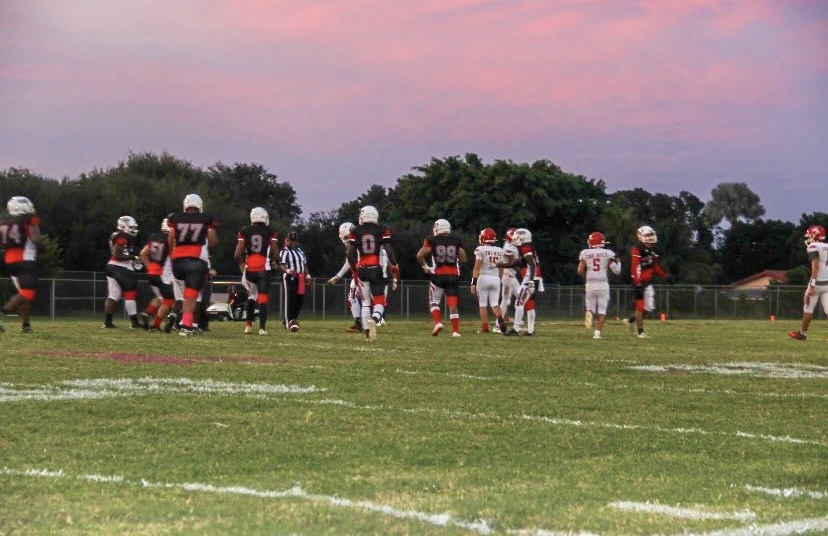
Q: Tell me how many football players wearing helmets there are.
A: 14